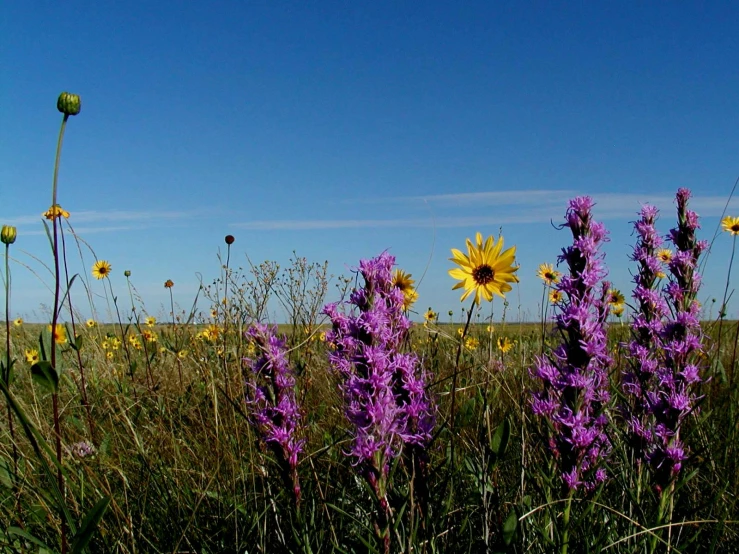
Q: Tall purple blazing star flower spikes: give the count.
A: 5